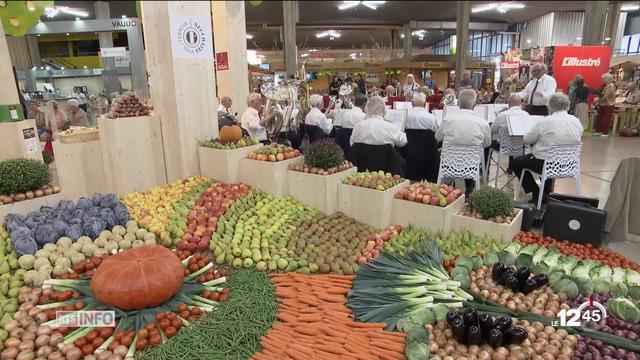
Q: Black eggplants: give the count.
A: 14